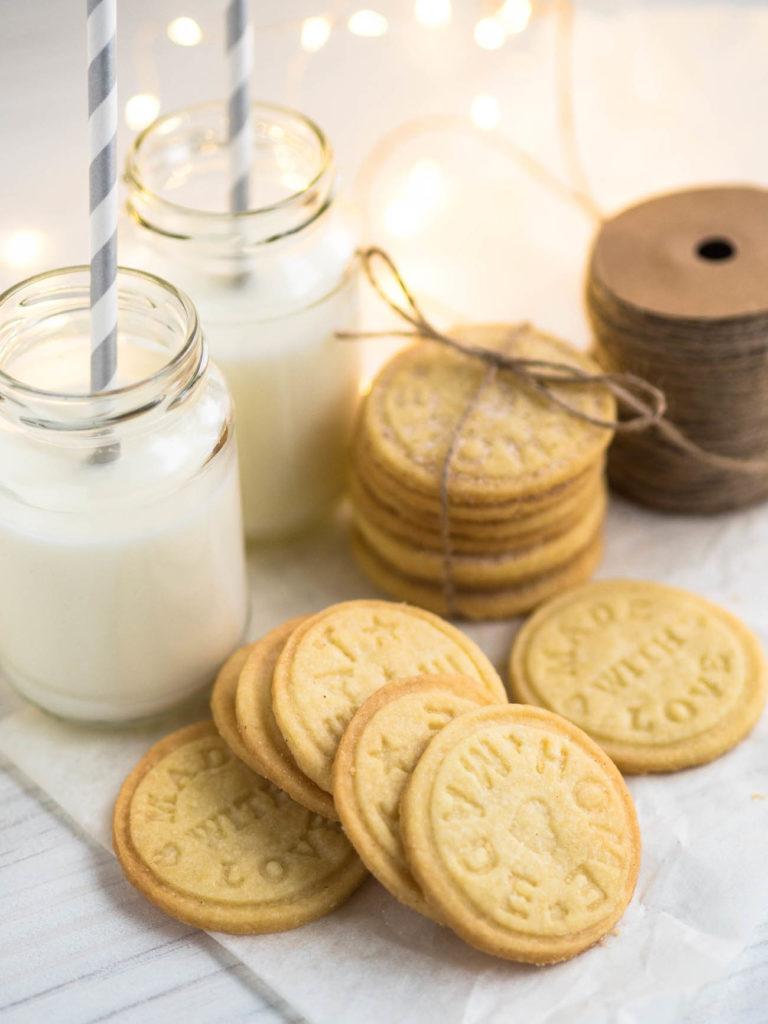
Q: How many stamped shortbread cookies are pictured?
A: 13